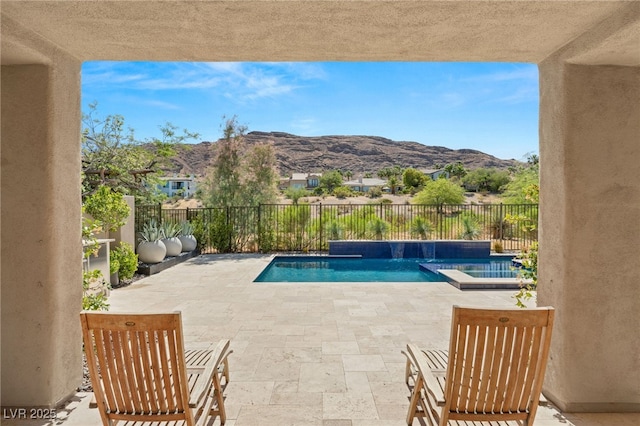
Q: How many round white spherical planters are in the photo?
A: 3